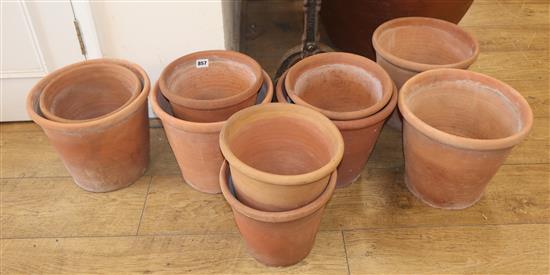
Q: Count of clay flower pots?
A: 10